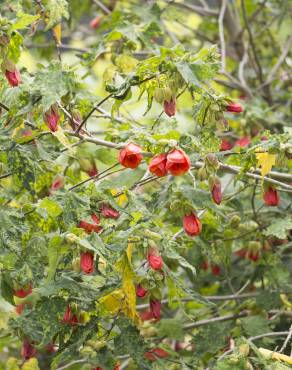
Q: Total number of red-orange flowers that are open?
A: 3